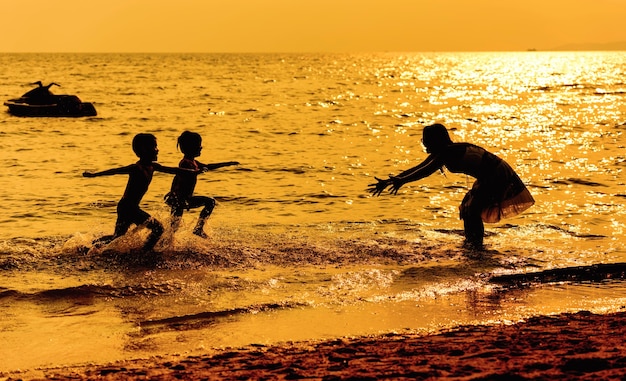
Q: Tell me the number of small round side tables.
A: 0